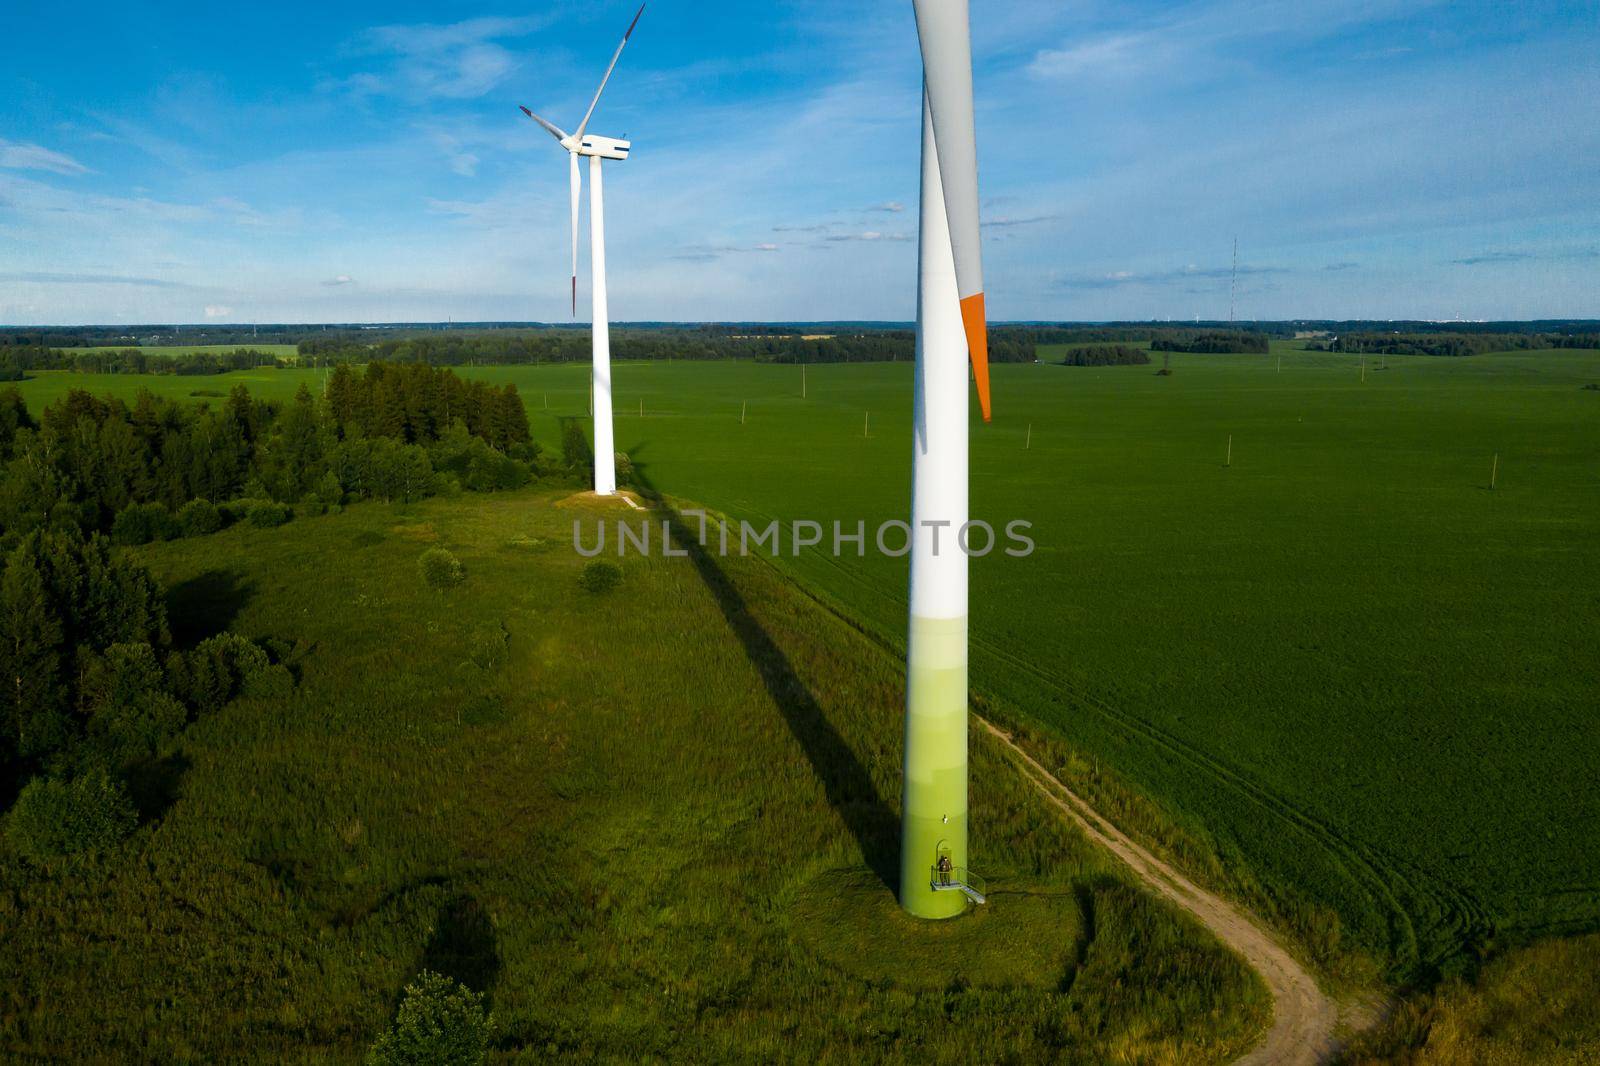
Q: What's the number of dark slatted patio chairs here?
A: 0